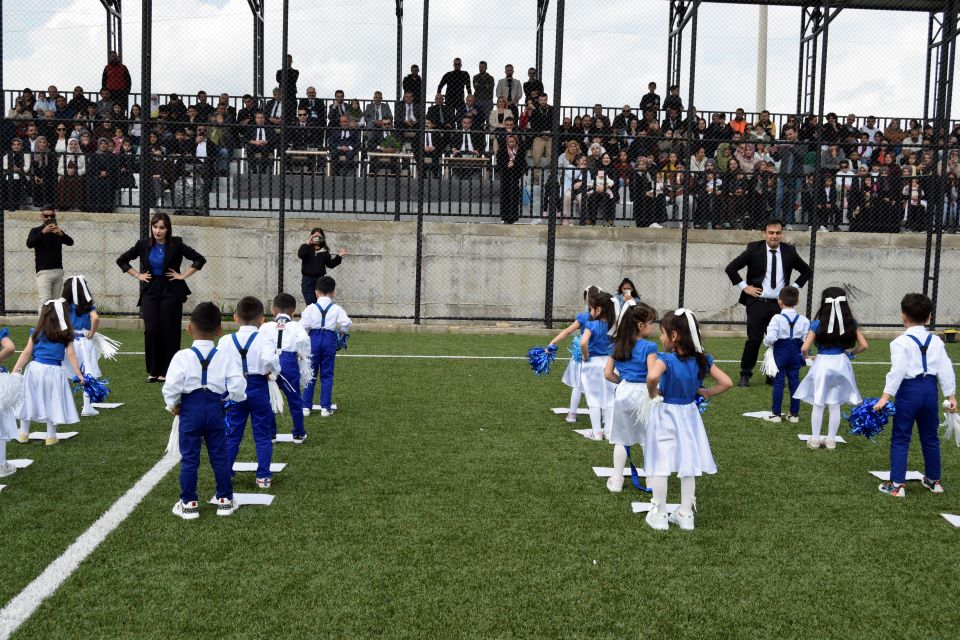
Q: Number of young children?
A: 14